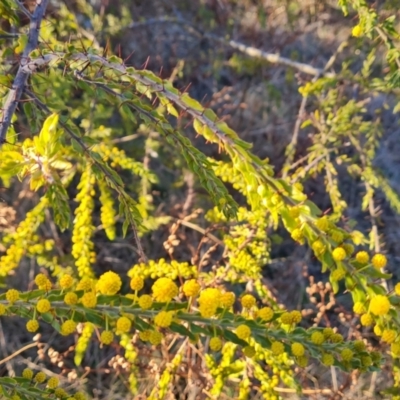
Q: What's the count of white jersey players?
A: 0